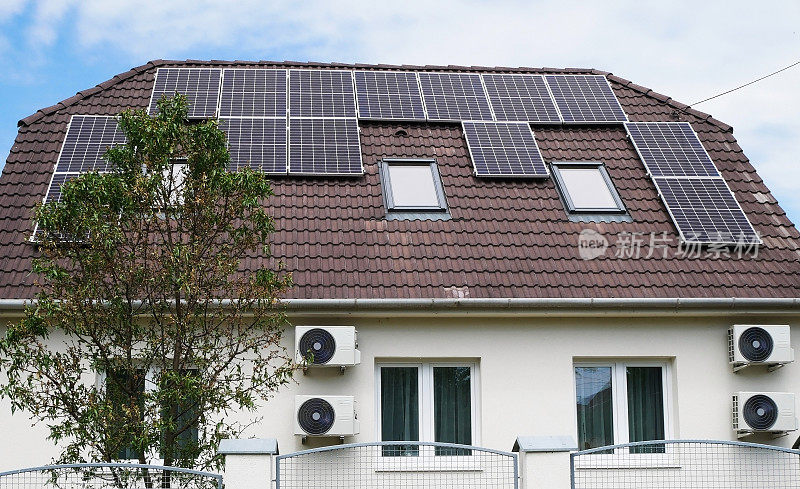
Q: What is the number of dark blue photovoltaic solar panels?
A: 14